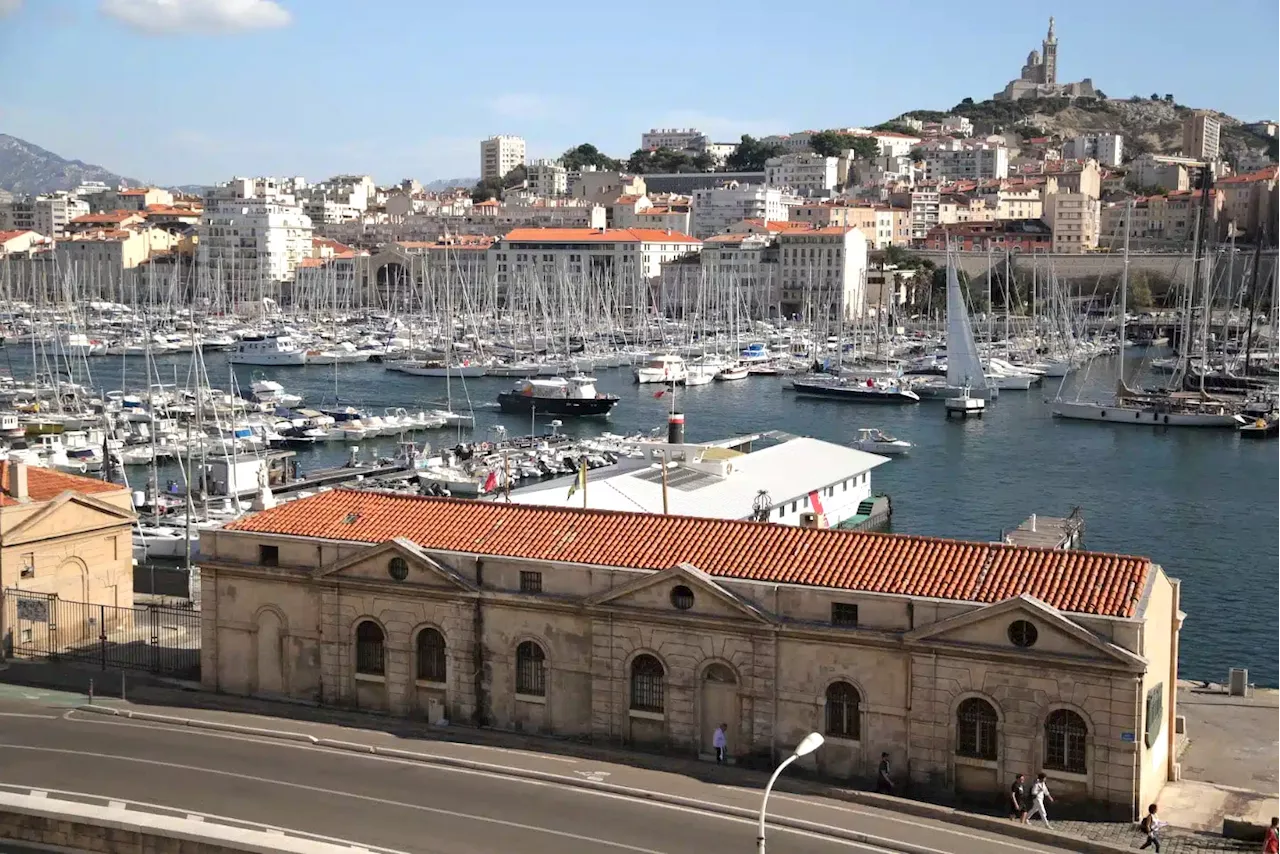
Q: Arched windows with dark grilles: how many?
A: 7